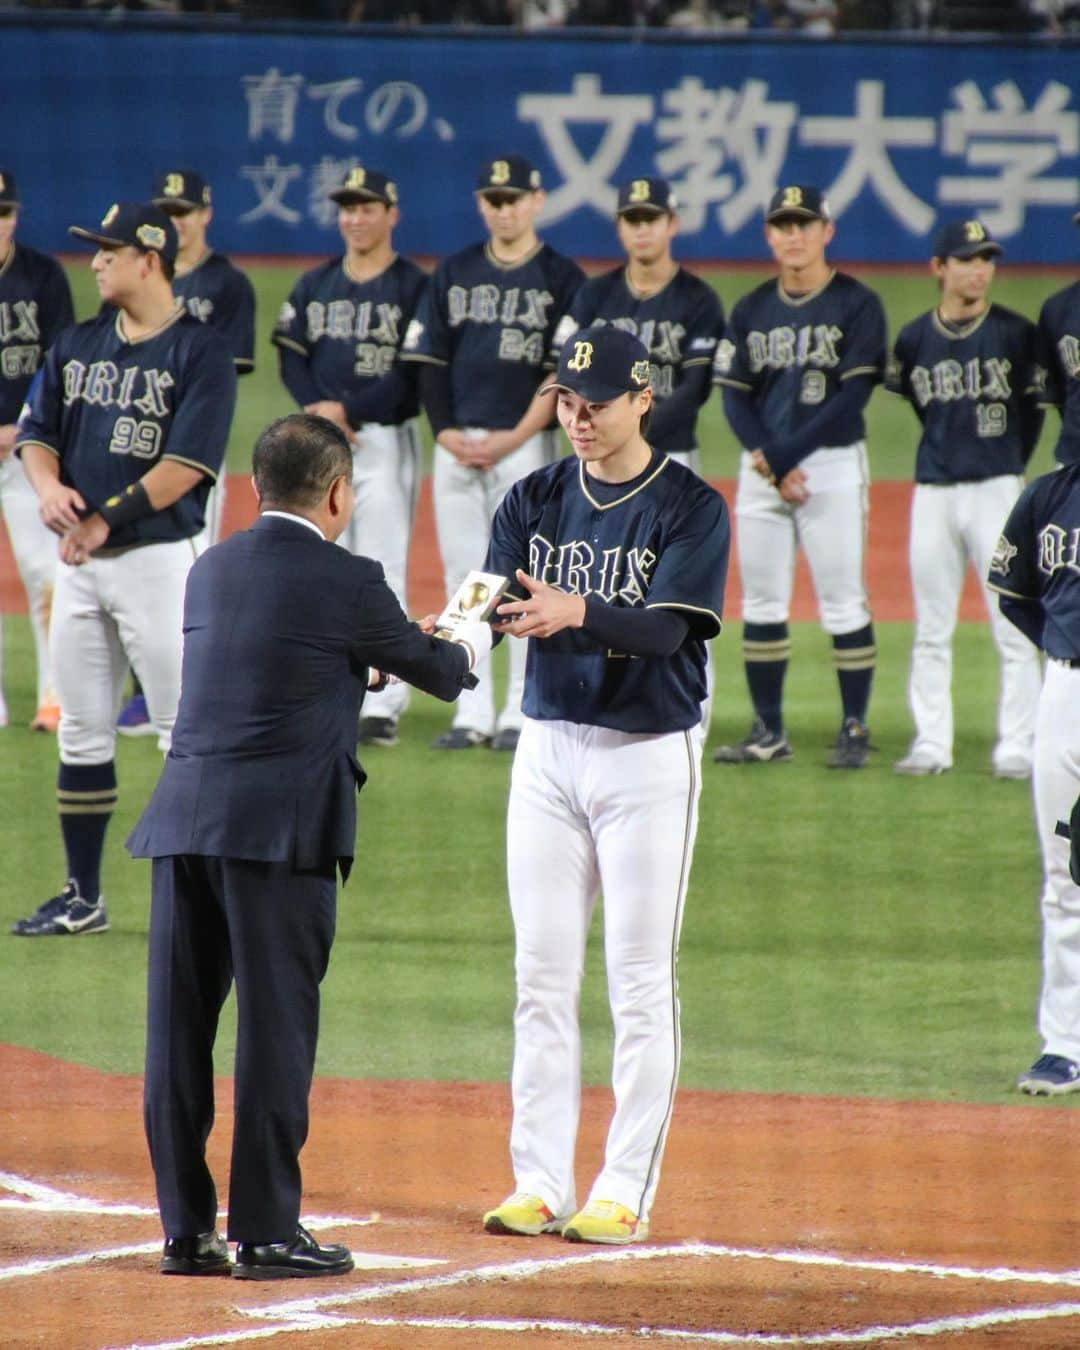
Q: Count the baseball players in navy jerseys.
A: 11